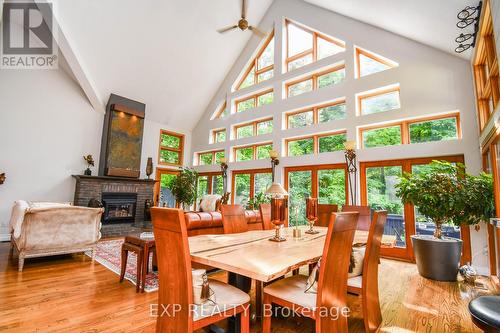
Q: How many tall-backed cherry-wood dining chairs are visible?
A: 7